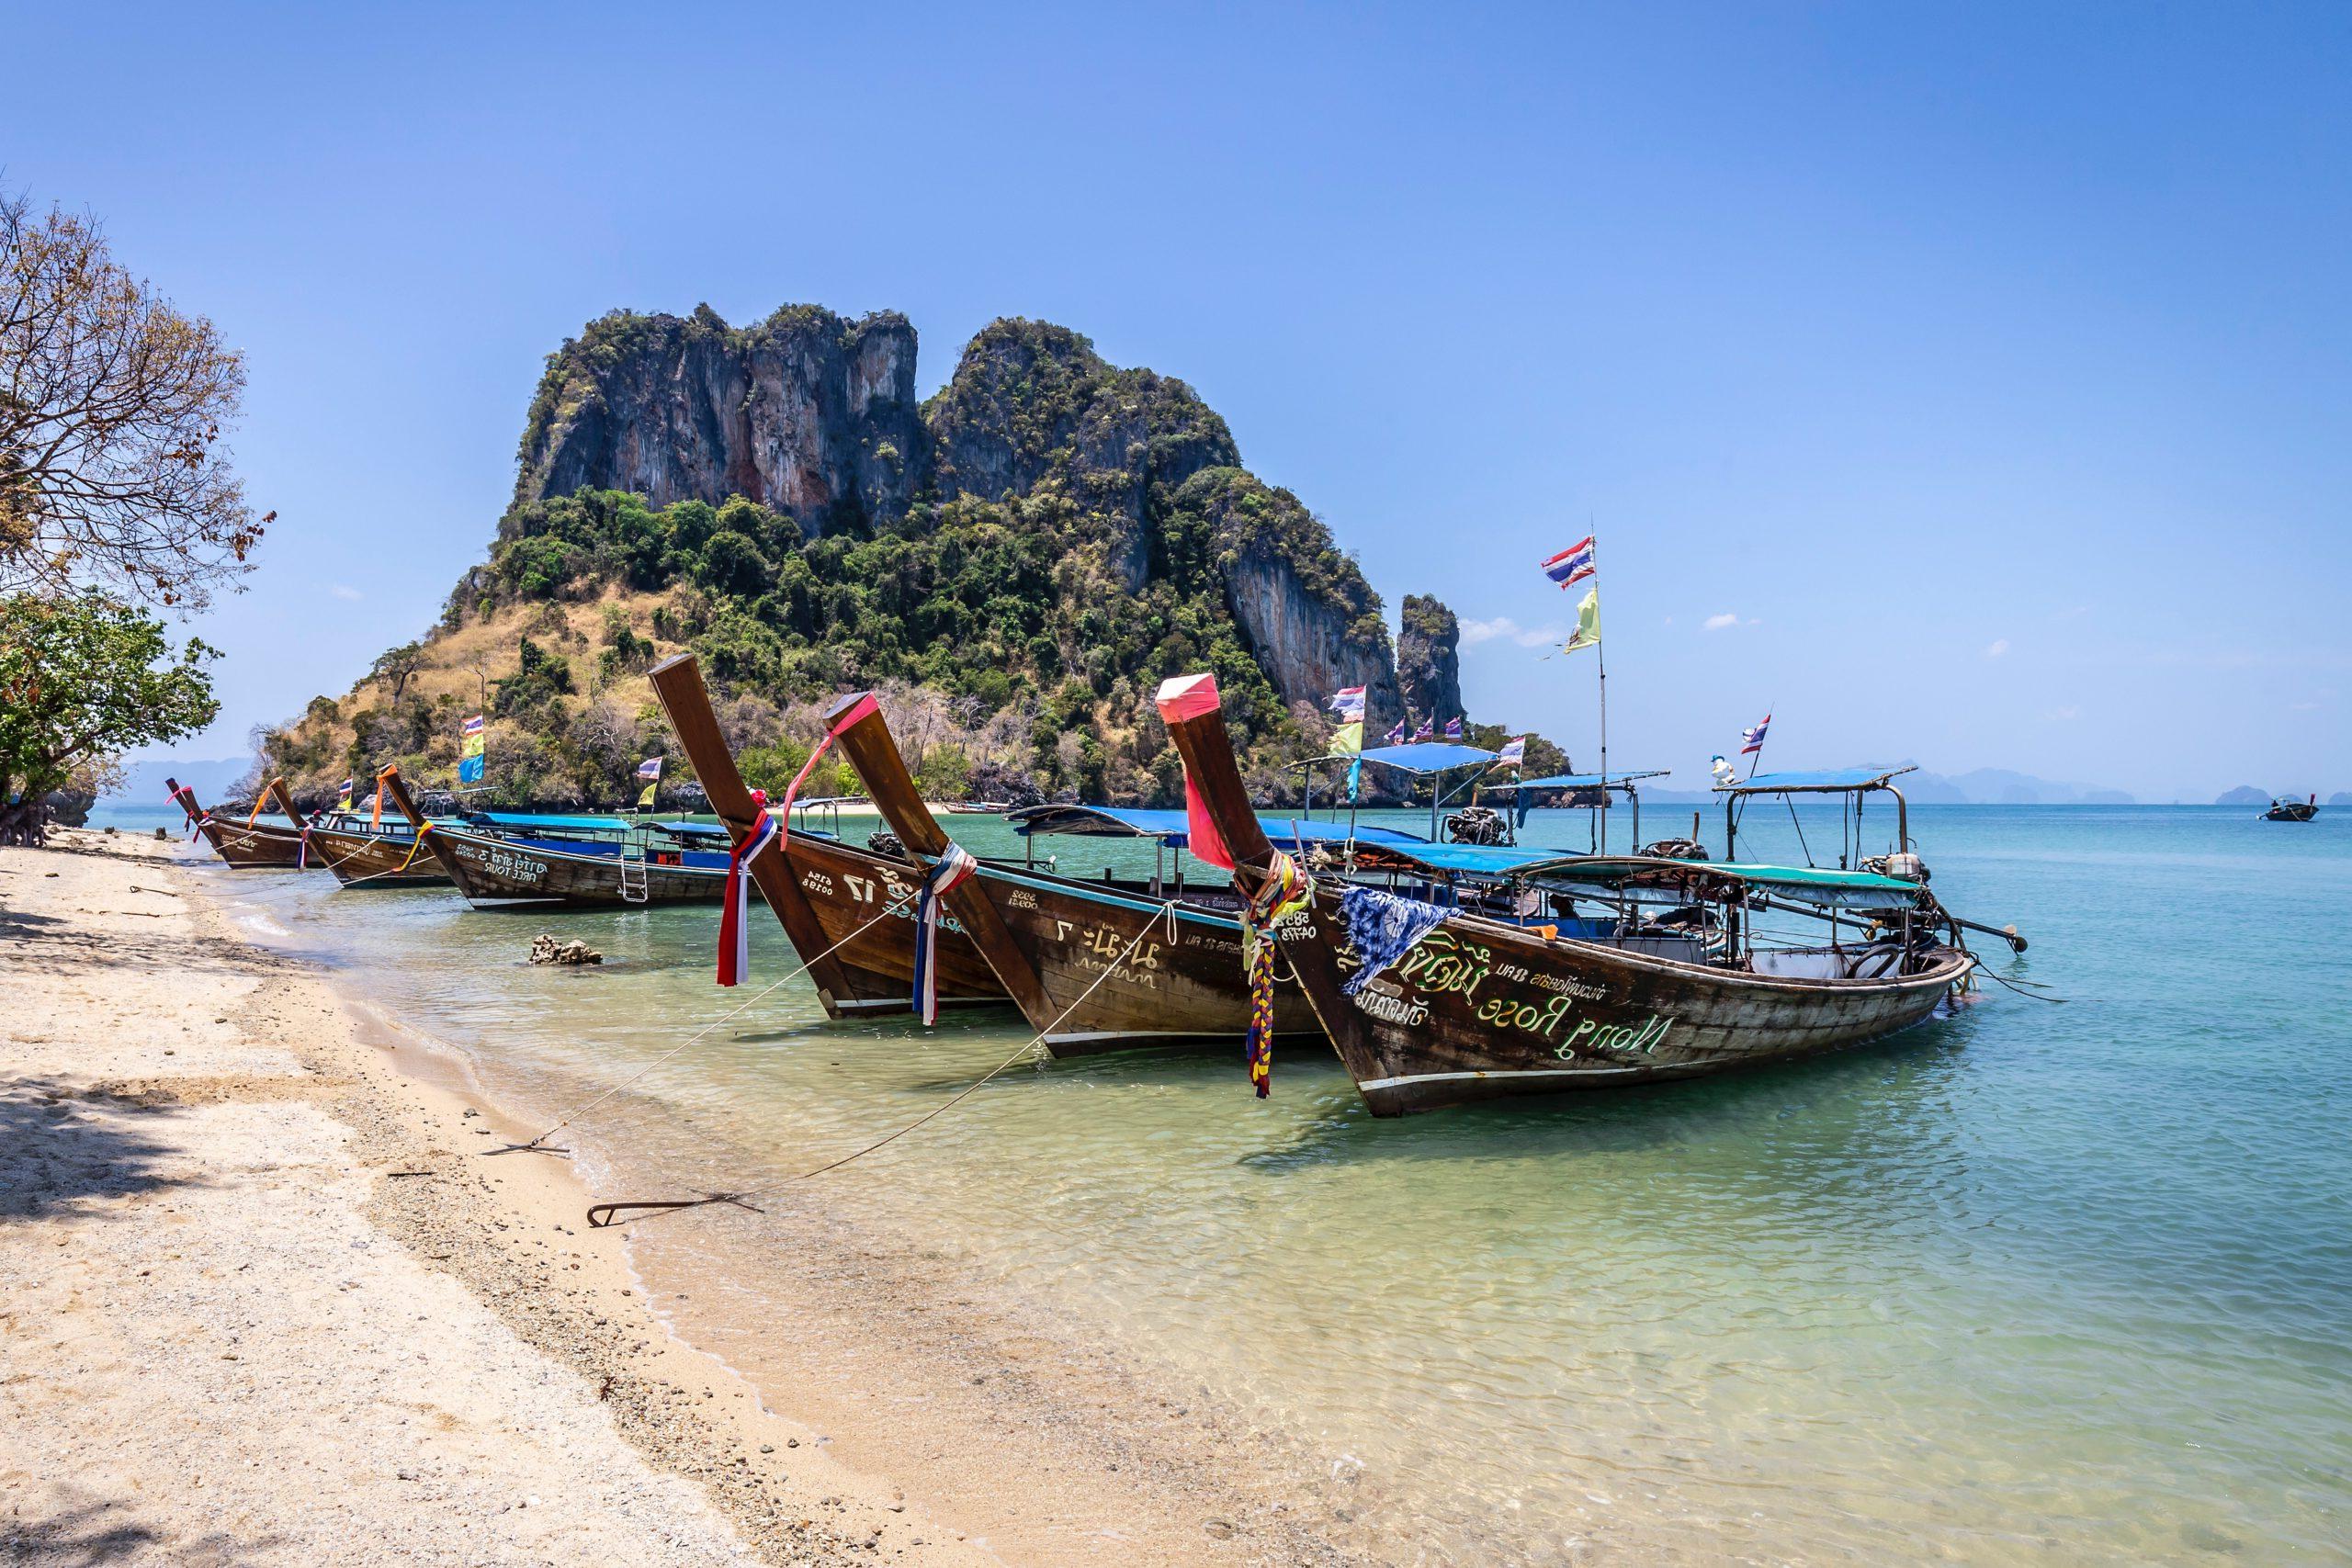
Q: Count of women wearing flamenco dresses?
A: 0